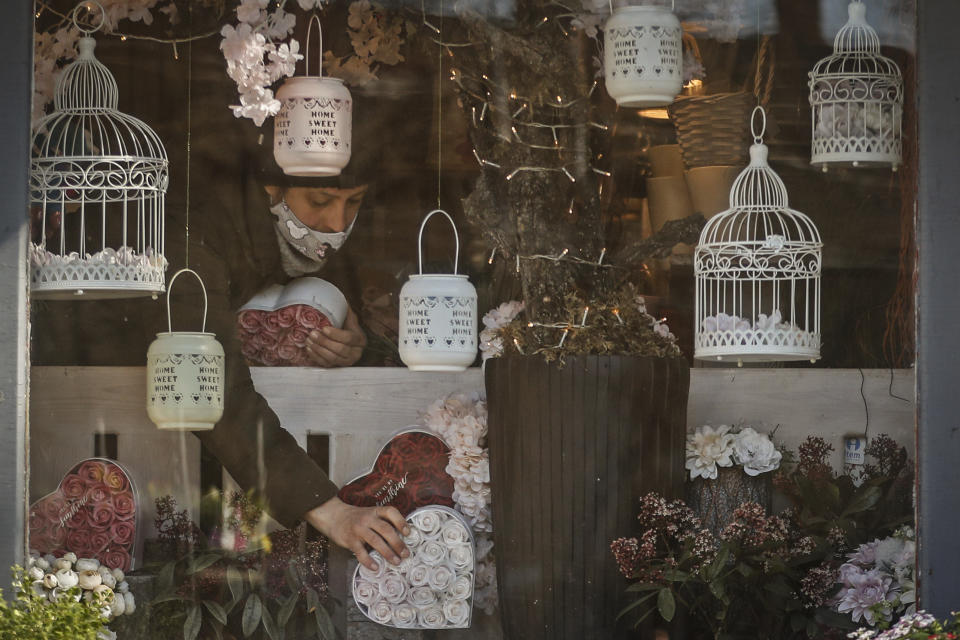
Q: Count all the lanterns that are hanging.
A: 4